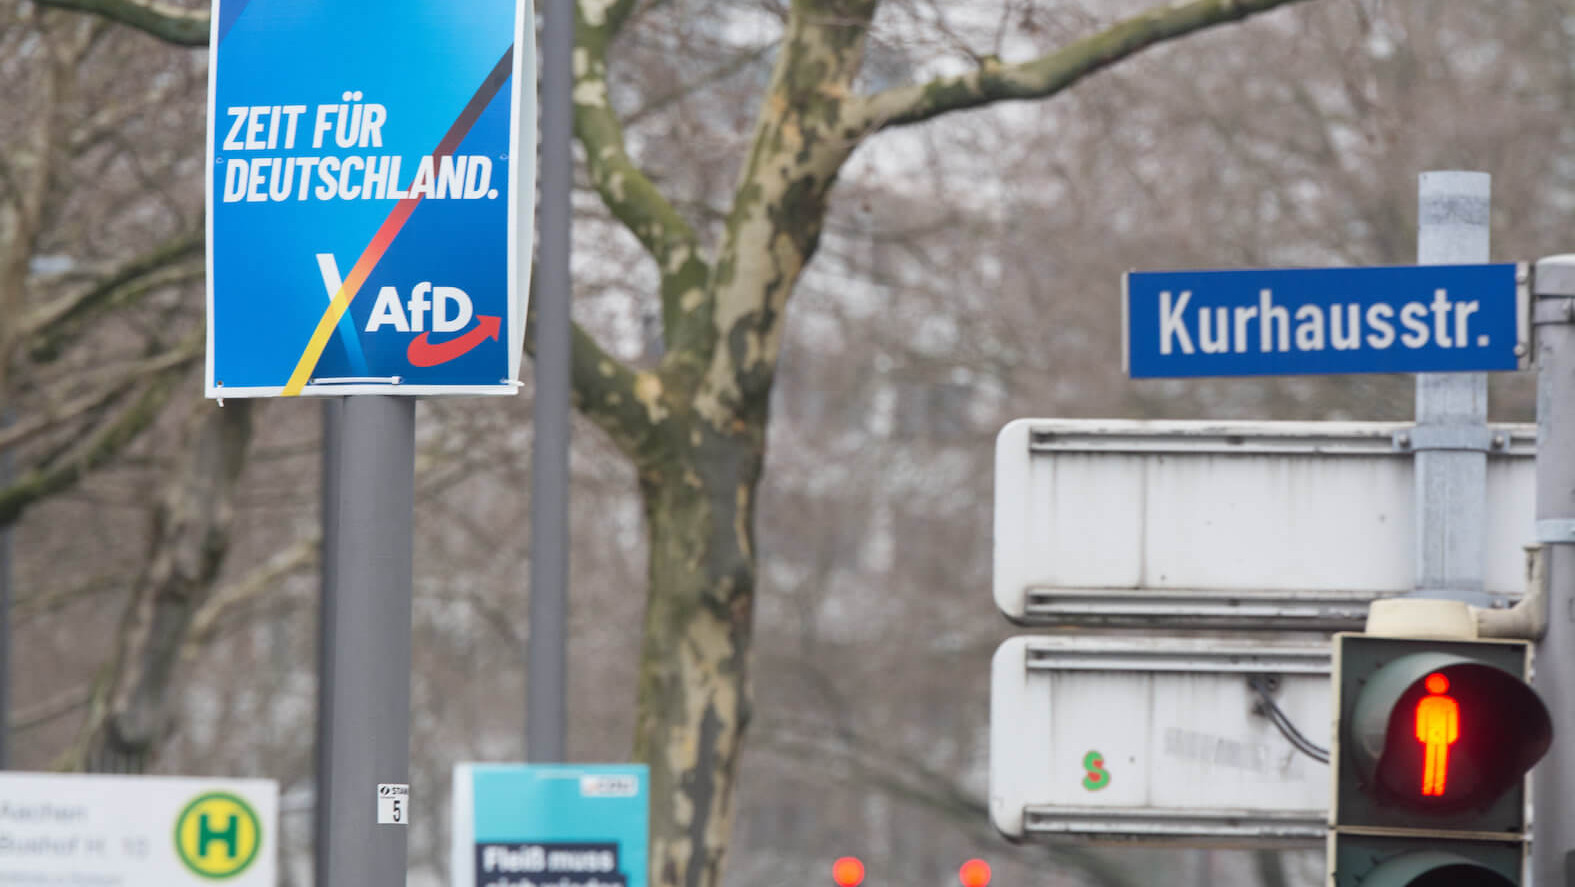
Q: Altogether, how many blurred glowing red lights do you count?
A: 2